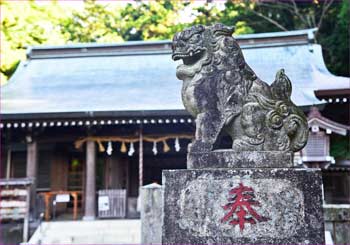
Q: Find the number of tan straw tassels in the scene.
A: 3